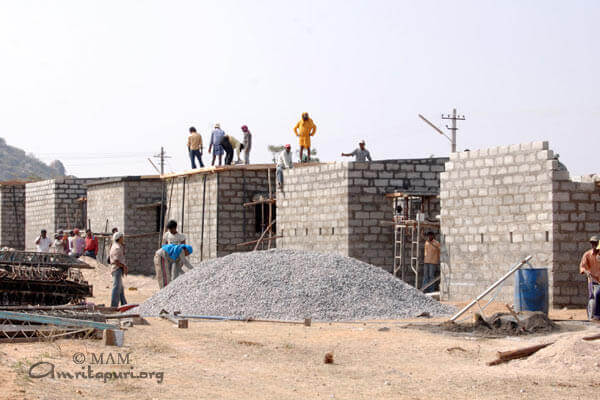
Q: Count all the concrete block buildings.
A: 6